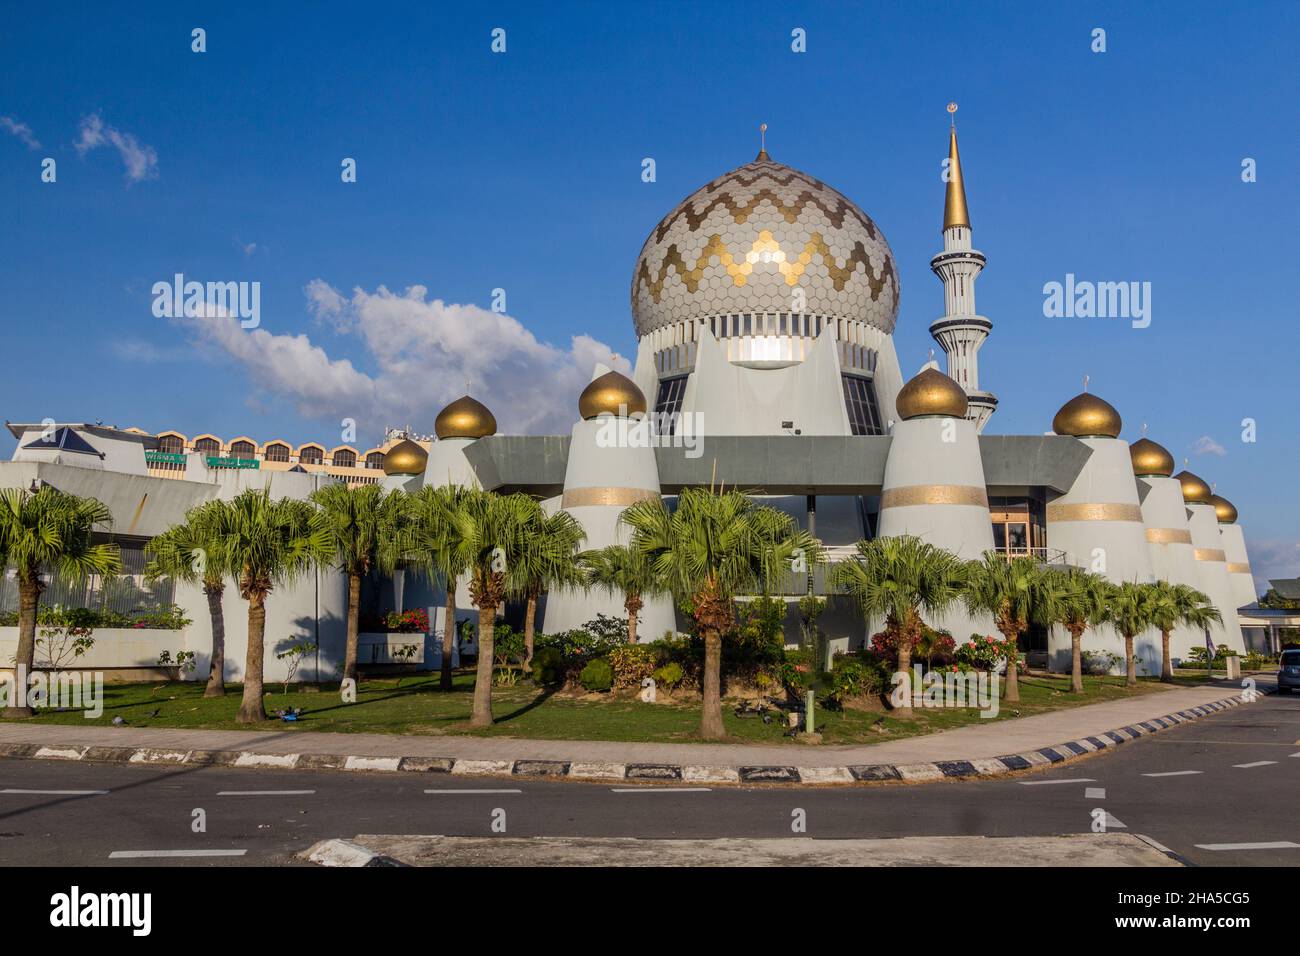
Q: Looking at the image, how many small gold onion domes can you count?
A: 8